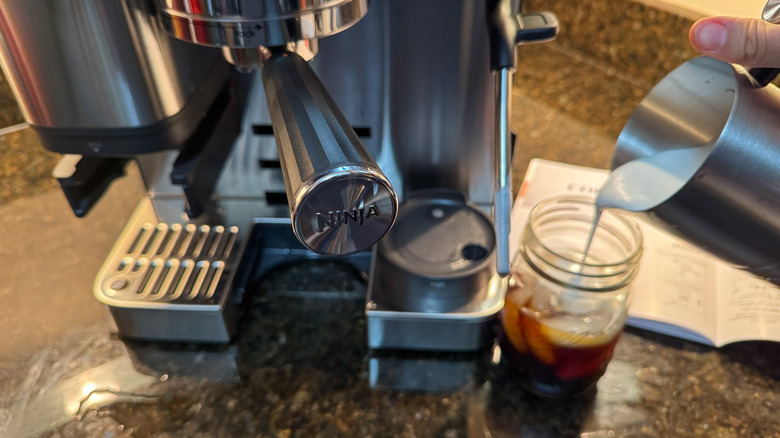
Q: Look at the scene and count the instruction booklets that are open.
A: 1